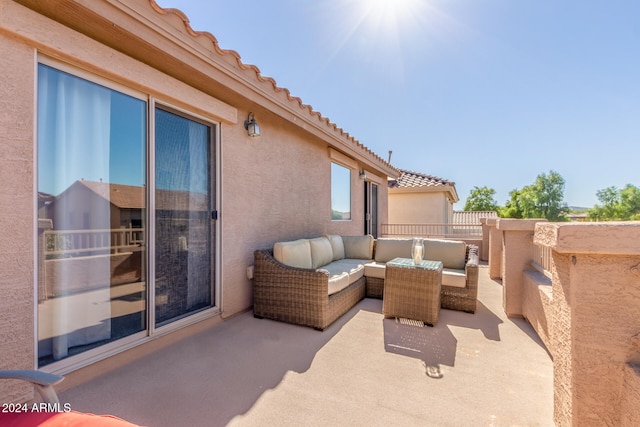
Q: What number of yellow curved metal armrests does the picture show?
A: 0